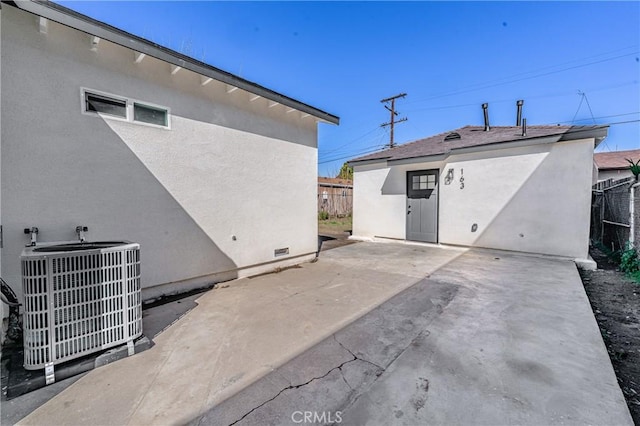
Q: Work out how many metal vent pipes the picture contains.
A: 3